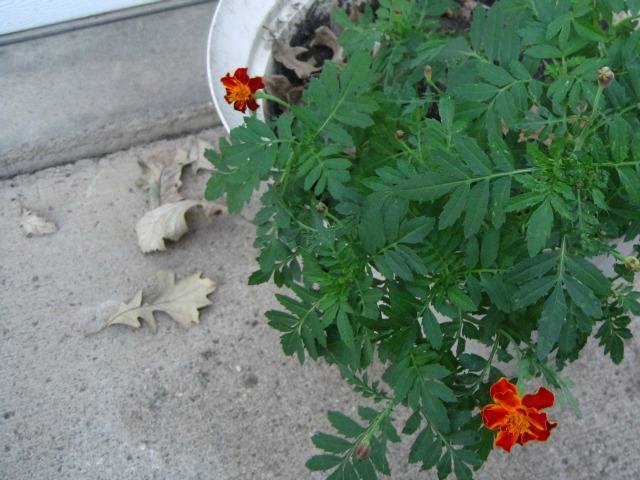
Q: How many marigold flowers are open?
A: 2